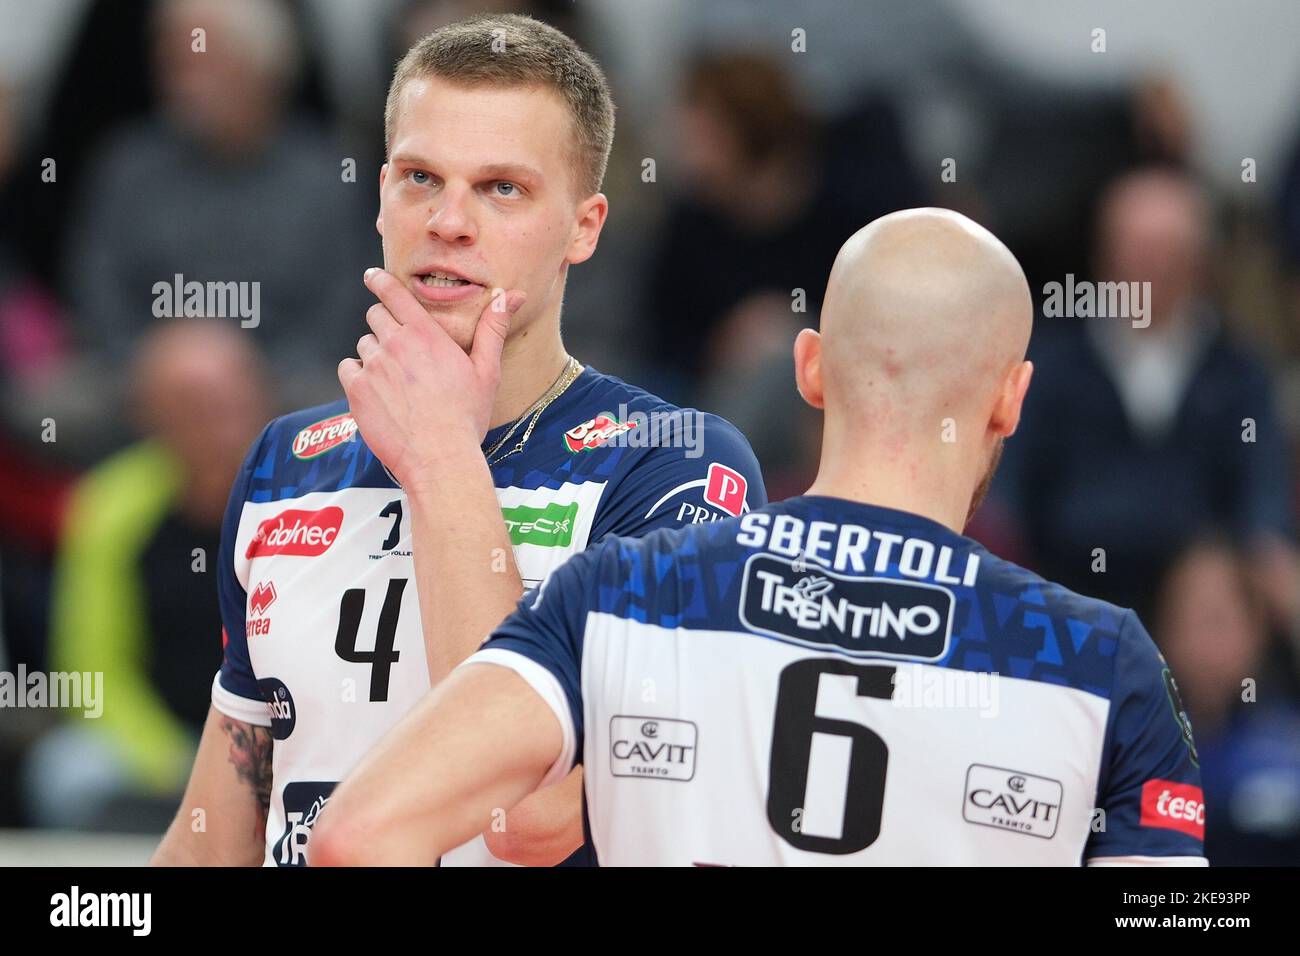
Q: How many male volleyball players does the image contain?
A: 2